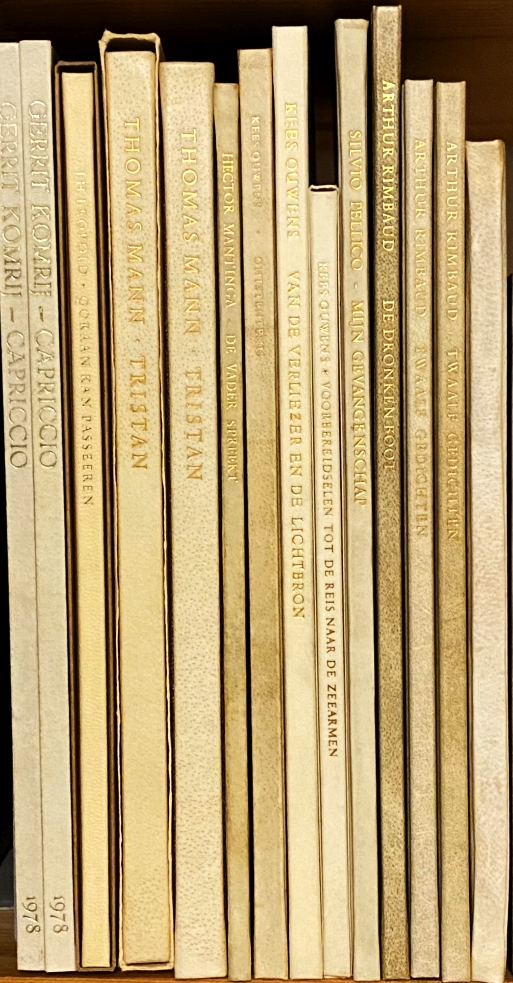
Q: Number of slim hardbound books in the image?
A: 14